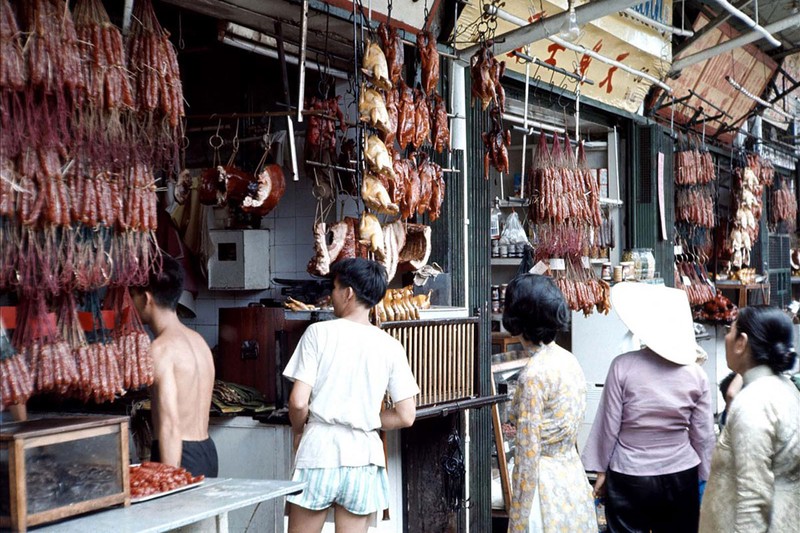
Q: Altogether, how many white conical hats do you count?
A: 1